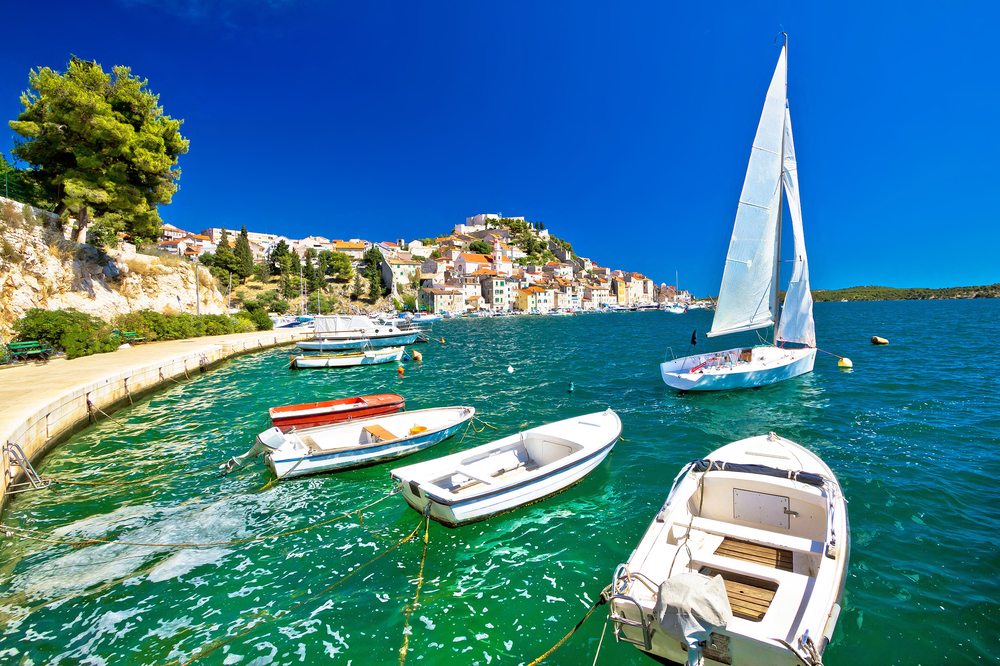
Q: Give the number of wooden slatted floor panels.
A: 2